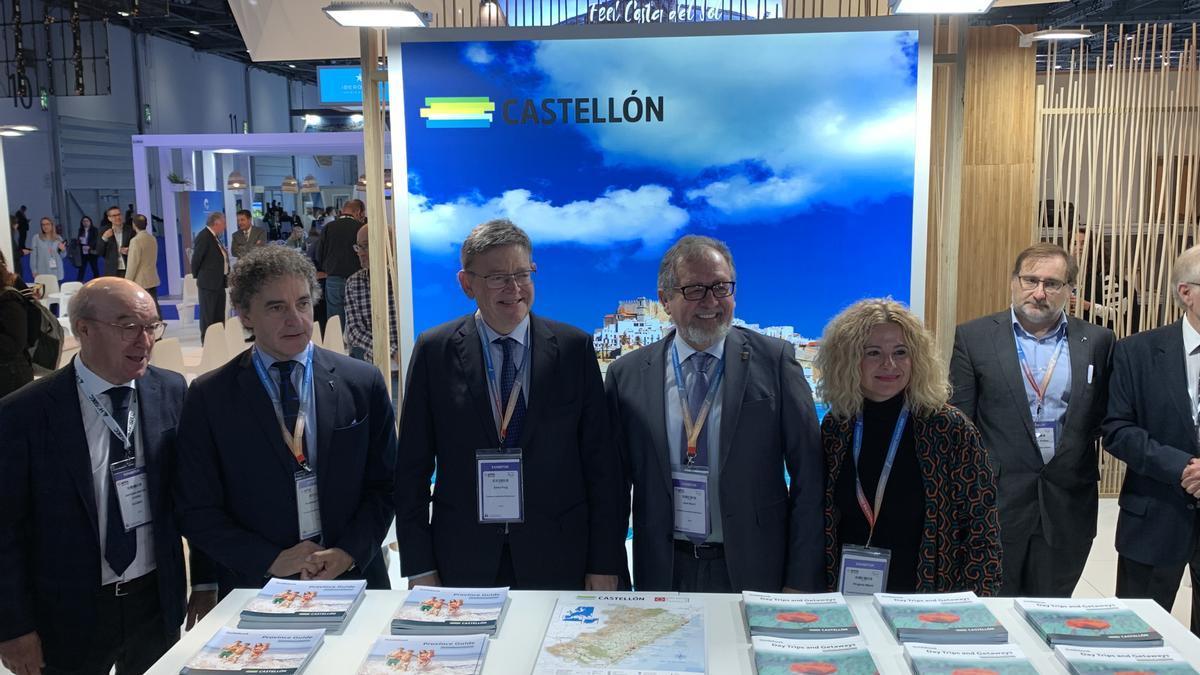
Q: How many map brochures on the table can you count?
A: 1